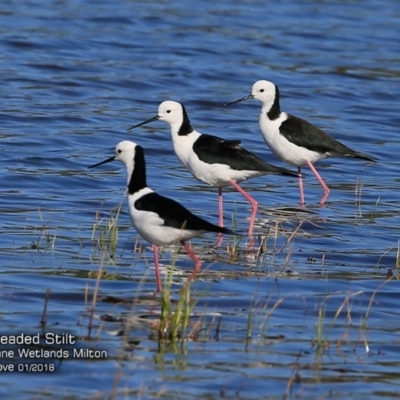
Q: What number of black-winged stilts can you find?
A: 3